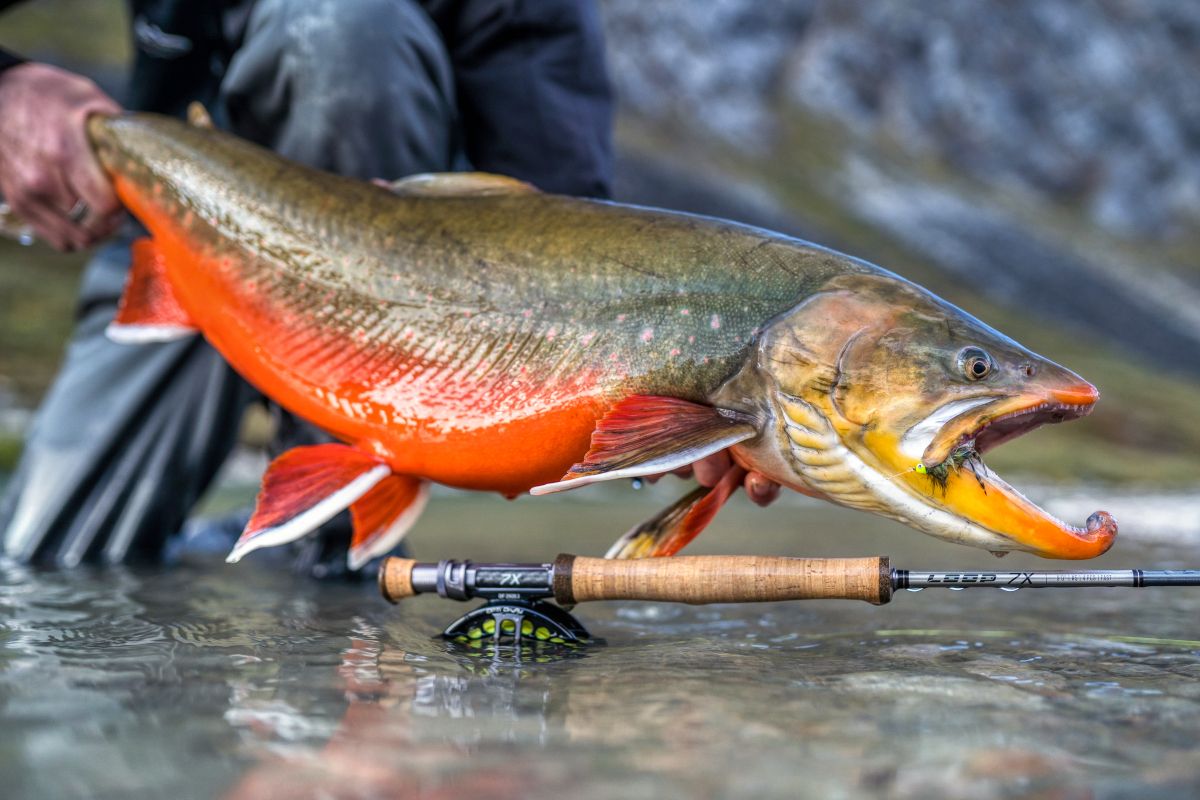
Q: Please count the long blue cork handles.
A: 0